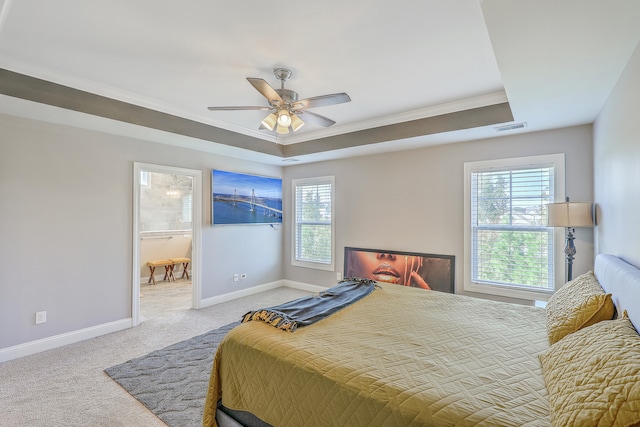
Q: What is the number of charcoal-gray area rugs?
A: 1